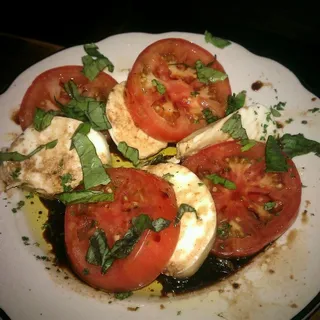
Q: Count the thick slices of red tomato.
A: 4